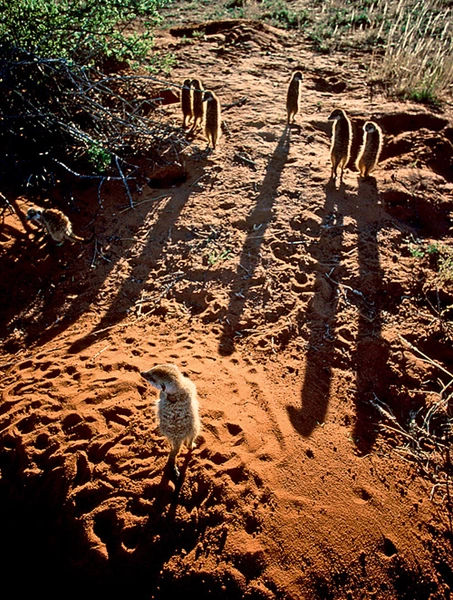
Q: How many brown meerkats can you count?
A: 8